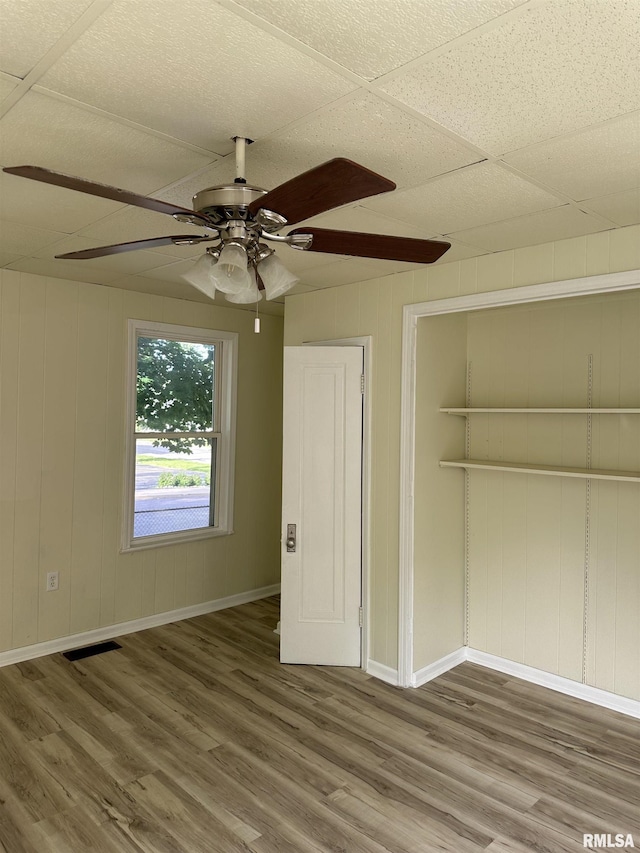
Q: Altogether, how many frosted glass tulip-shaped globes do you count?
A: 4